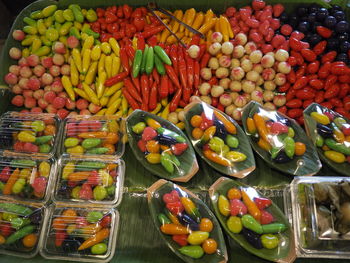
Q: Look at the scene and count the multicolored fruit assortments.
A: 12